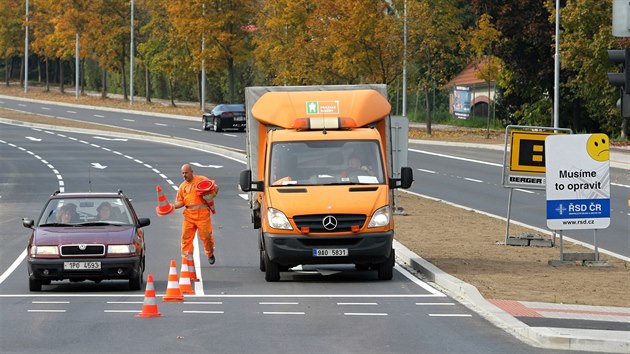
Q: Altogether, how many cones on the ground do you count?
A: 4